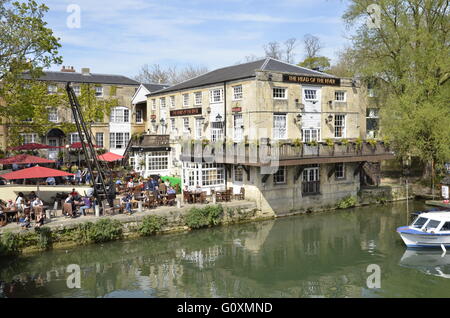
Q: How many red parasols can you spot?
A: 5